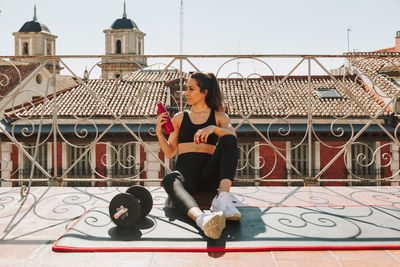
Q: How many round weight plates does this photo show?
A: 2